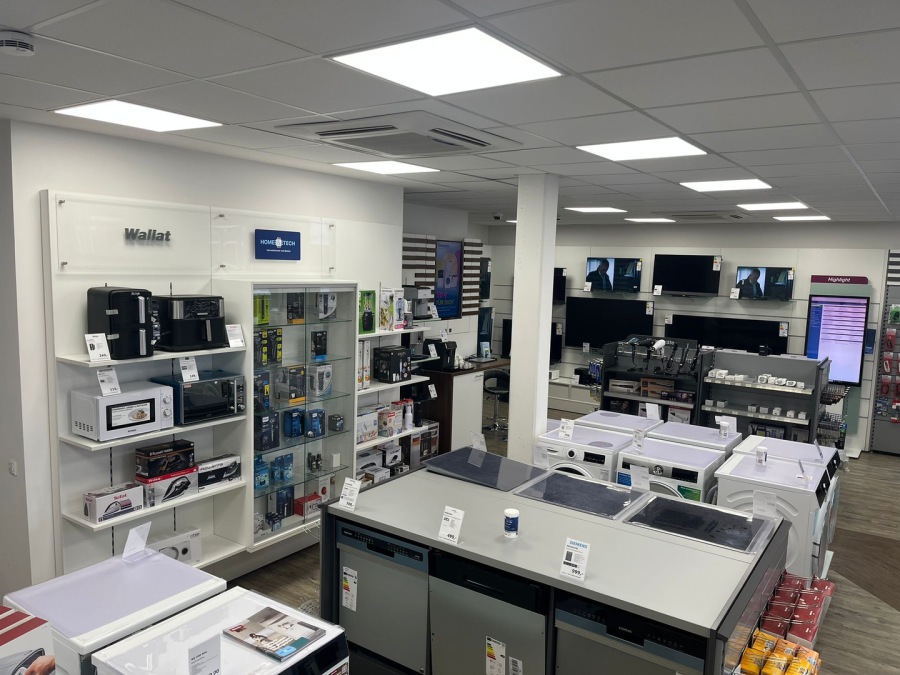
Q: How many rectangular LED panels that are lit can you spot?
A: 10